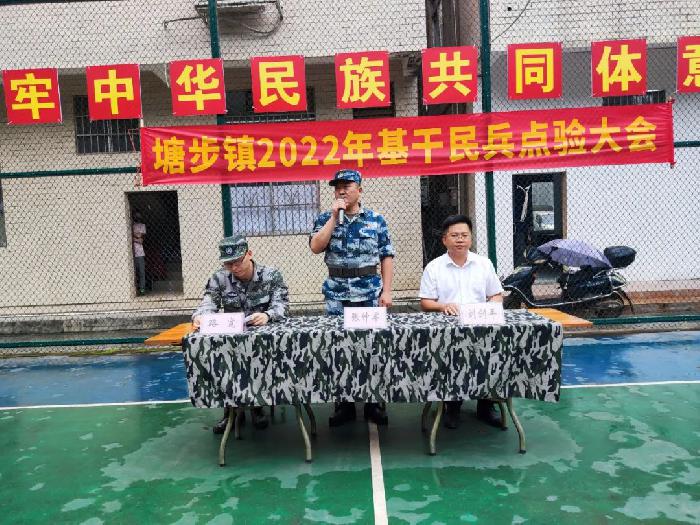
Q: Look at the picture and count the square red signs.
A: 9